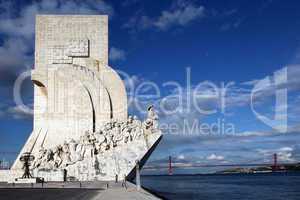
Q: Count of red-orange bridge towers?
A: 2